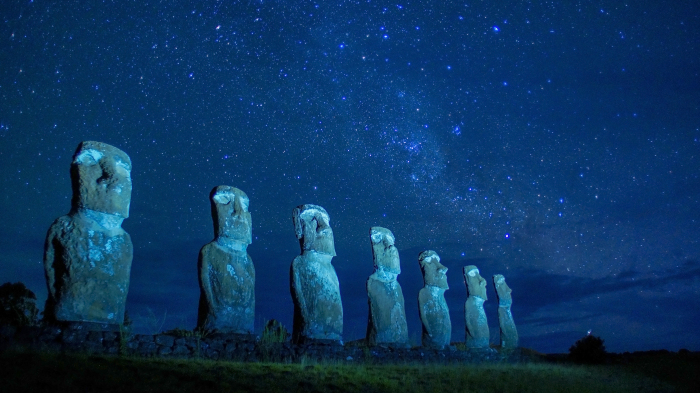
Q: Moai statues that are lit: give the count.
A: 7